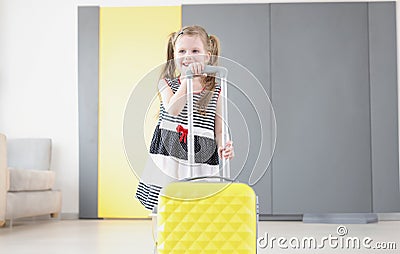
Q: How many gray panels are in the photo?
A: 4